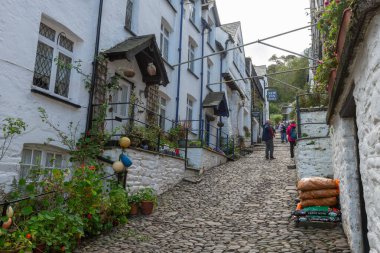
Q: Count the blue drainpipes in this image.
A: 3